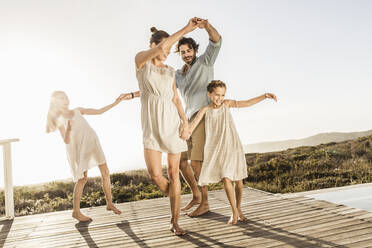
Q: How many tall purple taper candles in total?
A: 0